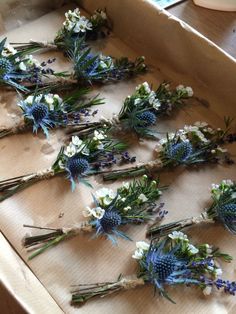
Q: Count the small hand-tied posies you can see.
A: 10